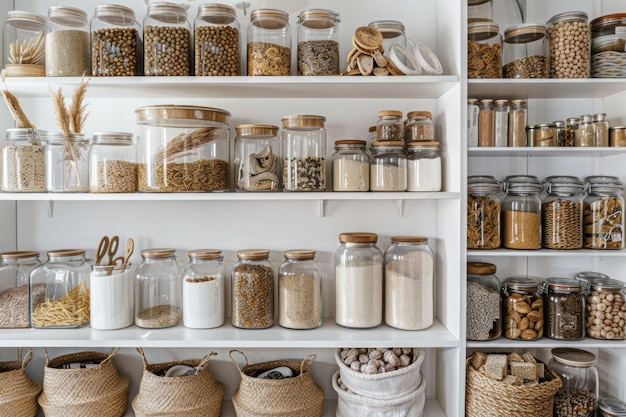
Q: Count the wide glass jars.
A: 1